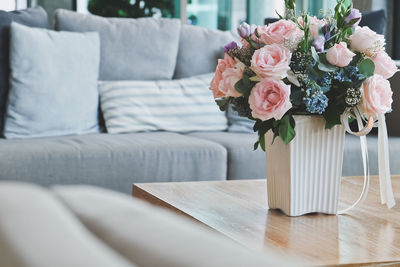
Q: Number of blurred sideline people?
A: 0